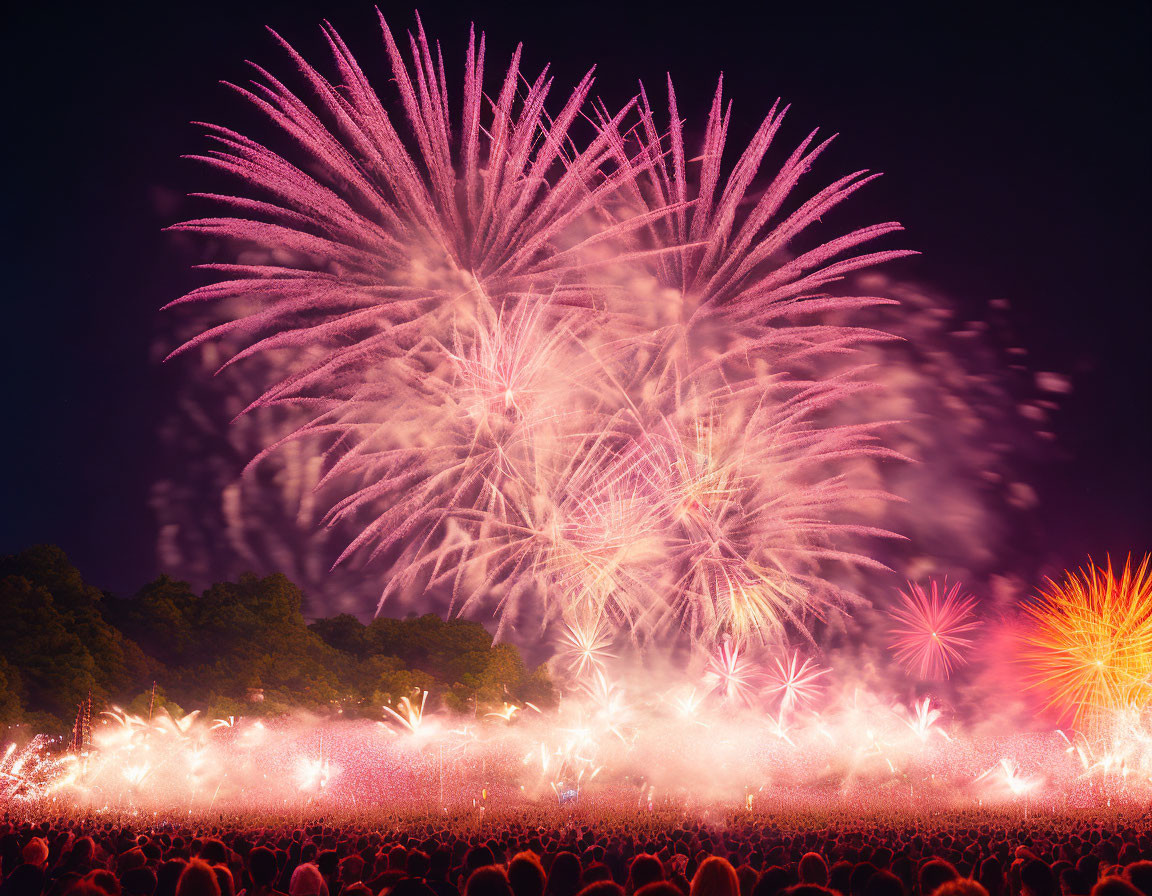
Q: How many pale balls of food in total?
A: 0